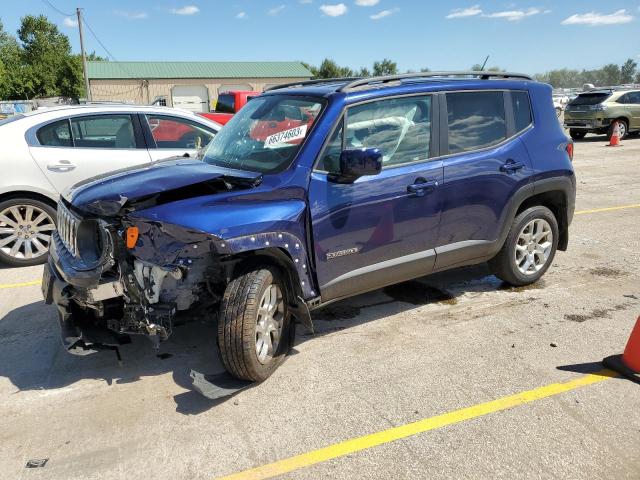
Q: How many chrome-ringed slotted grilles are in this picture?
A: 1